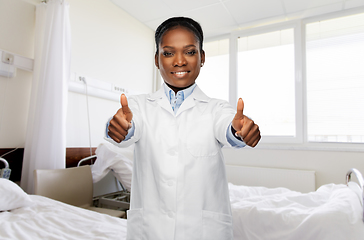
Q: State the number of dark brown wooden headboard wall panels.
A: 2